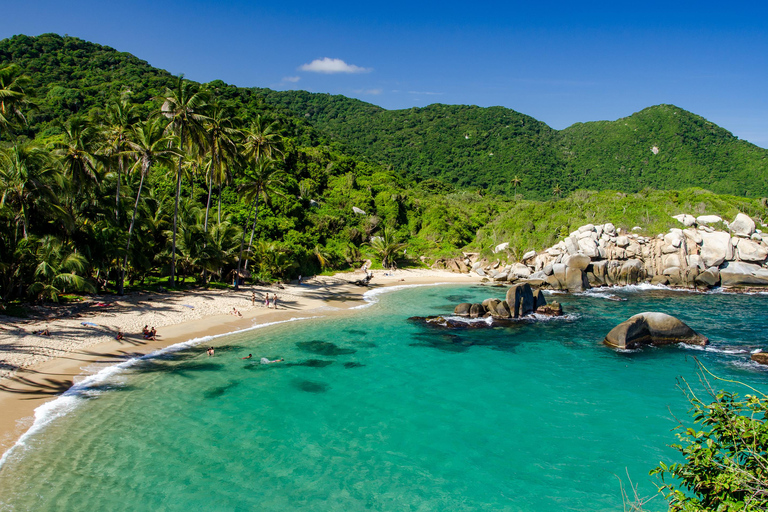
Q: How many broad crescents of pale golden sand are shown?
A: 1